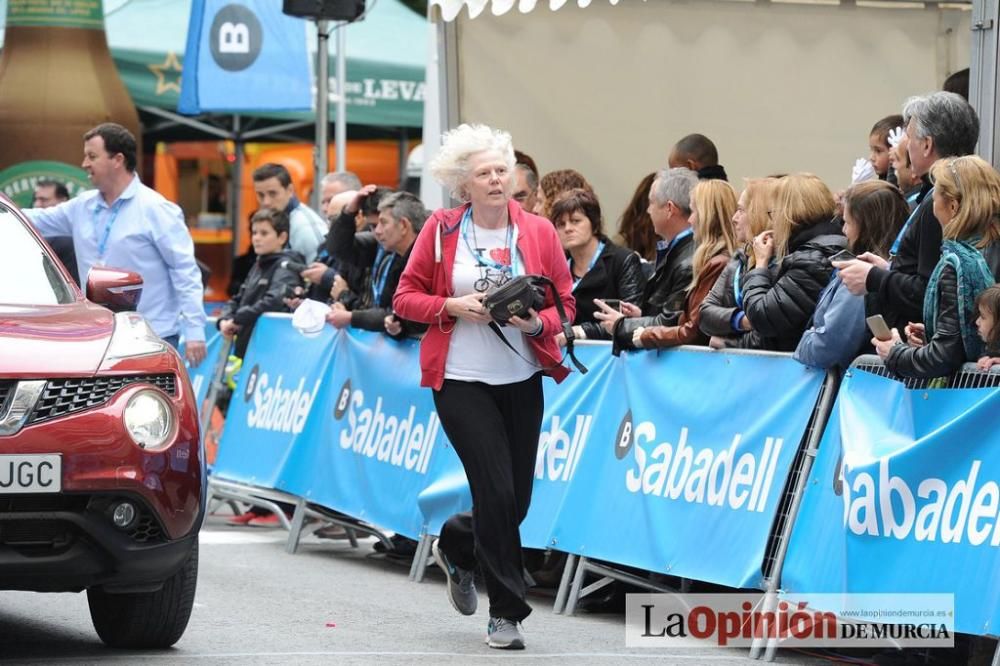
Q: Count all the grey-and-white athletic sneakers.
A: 2